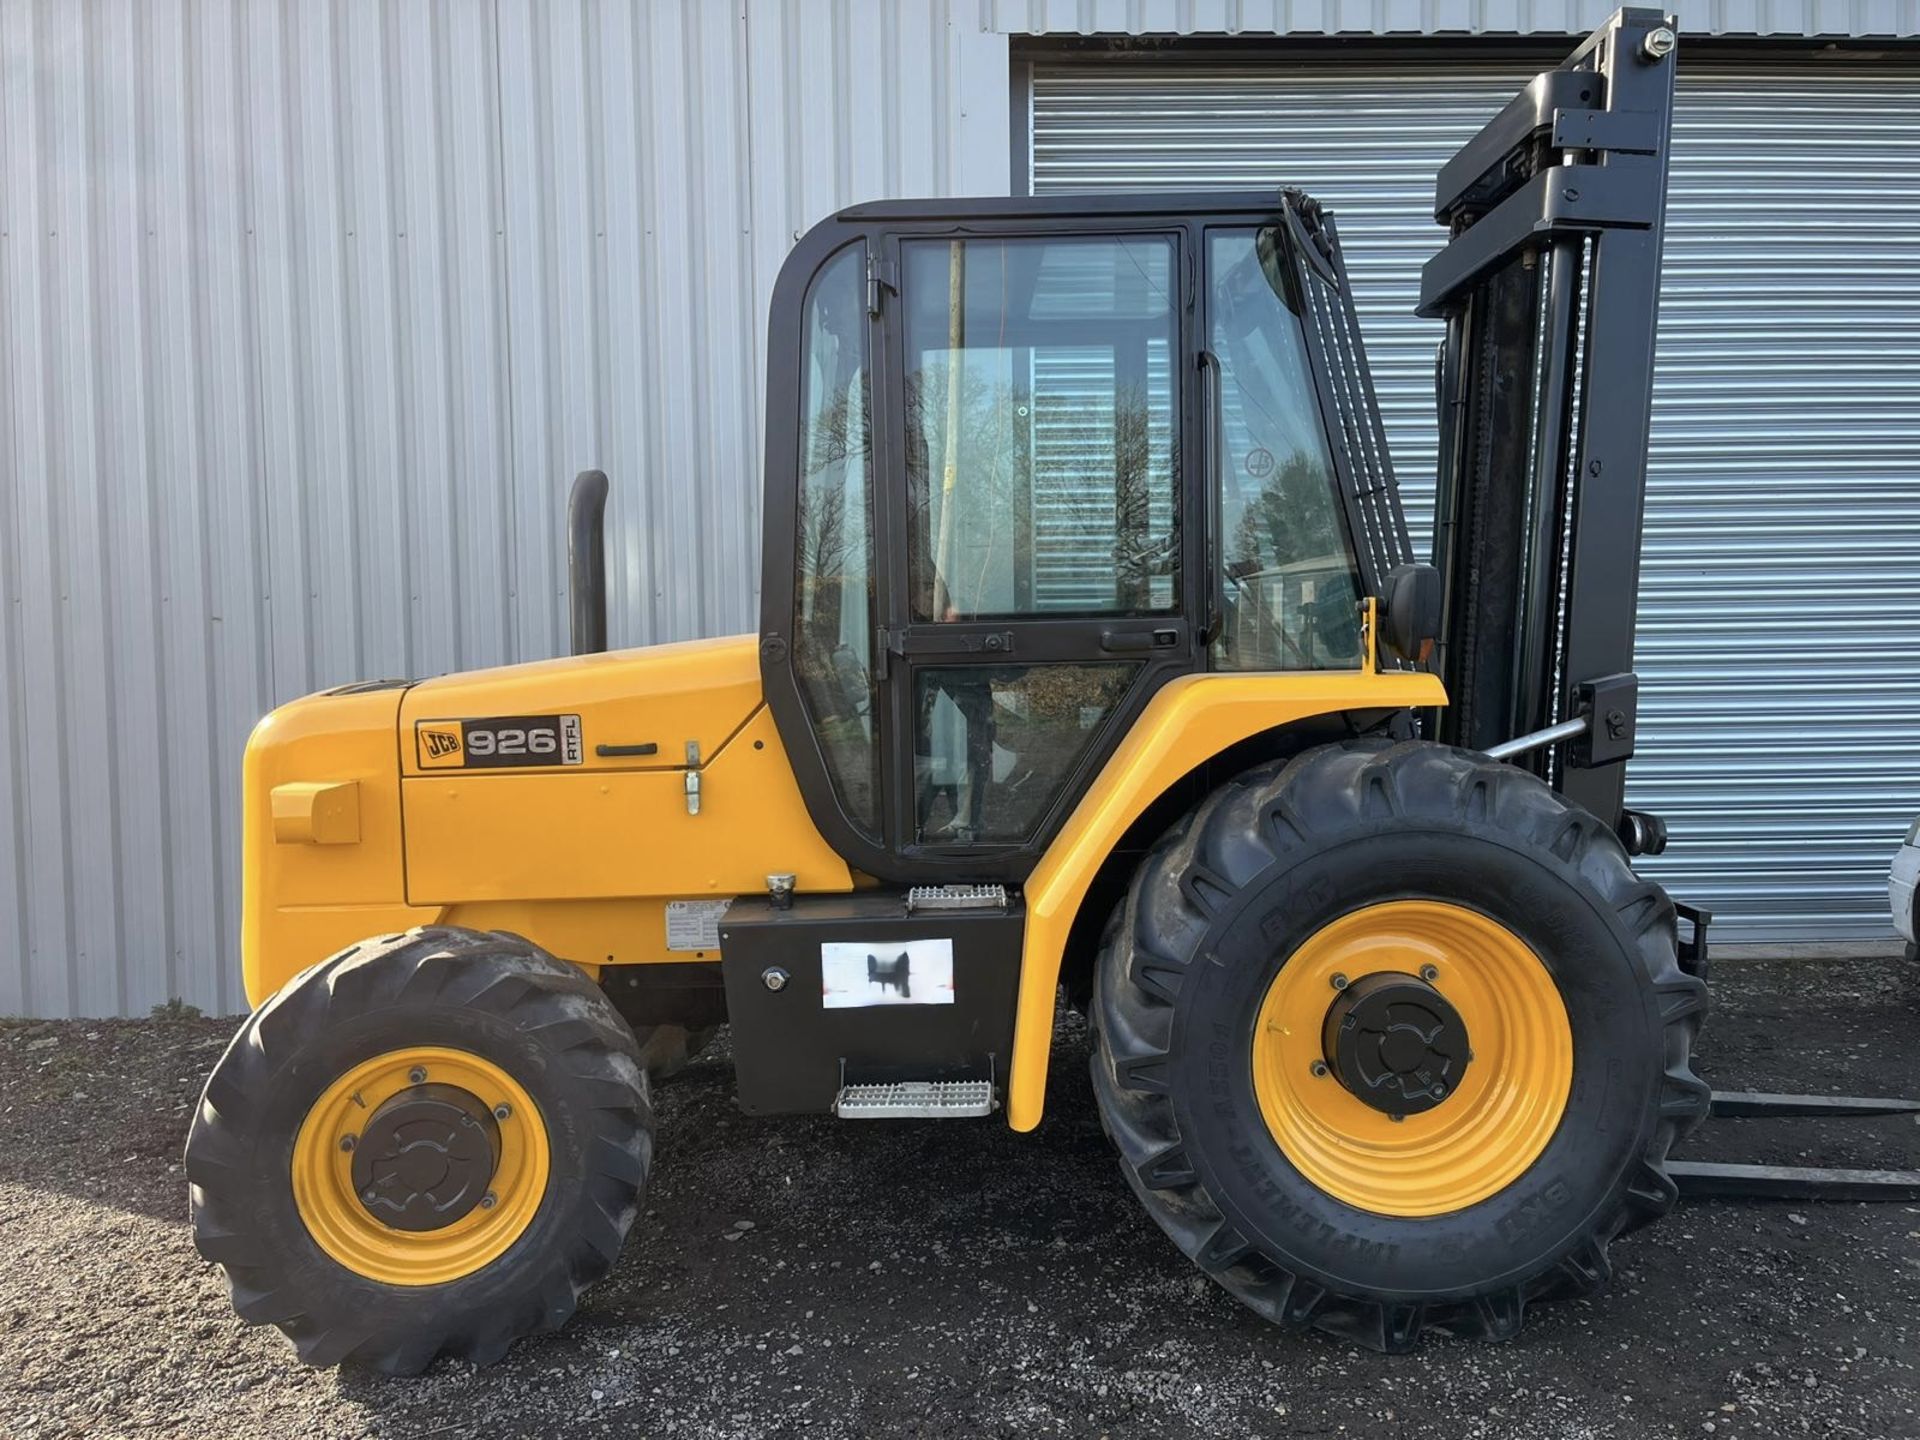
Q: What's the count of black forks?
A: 2